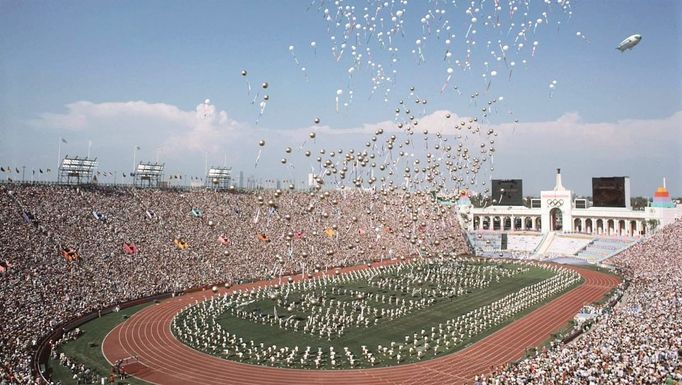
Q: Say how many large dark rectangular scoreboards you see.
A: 2